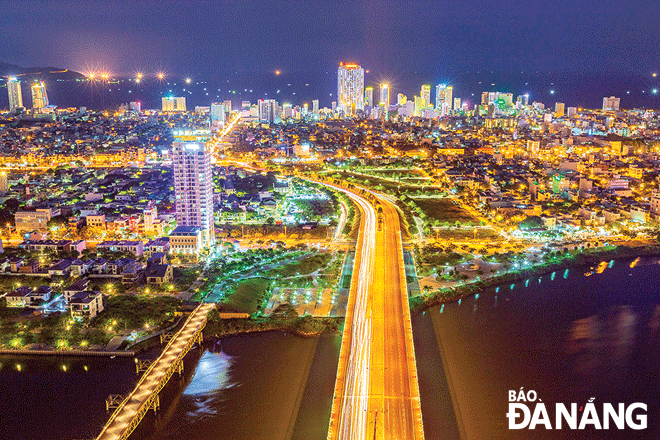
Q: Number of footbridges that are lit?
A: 1